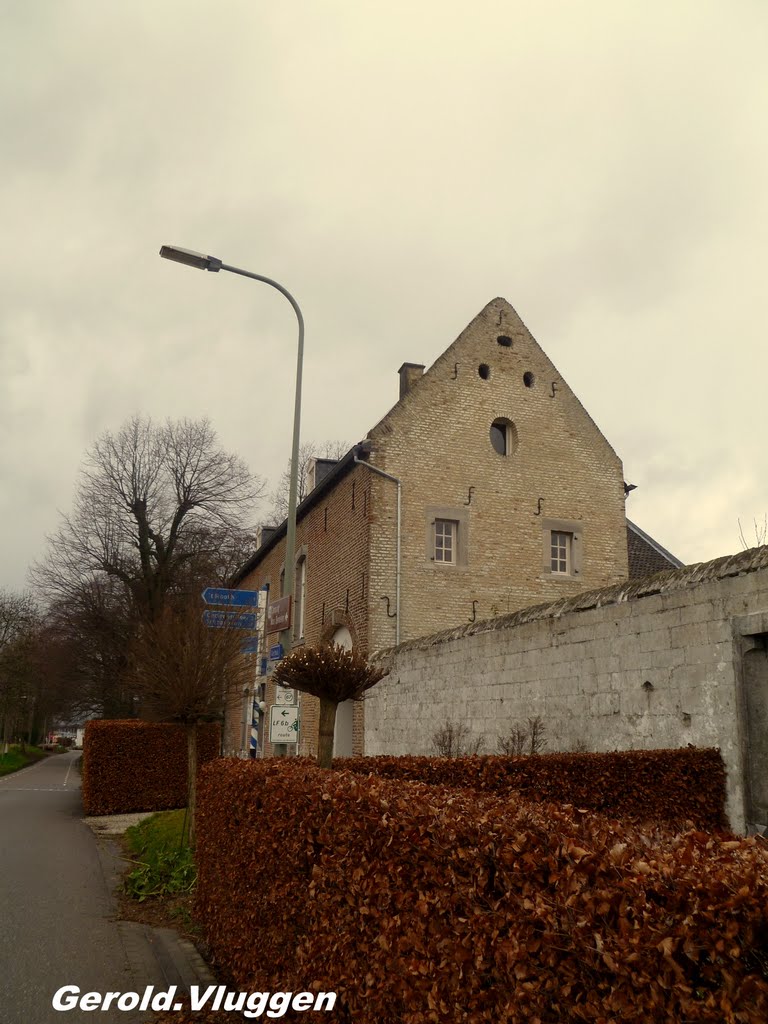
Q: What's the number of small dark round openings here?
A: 3